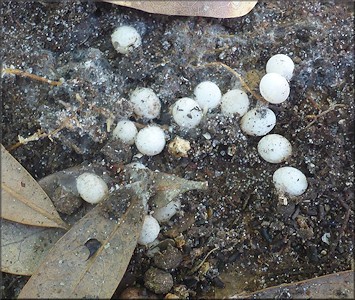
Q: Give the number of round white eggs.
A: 14